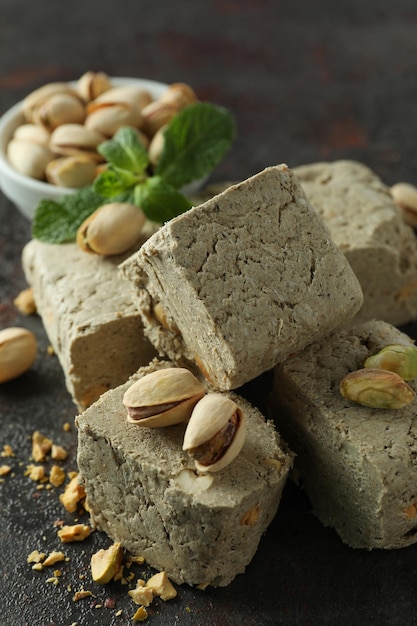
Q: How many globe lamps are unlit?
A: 0